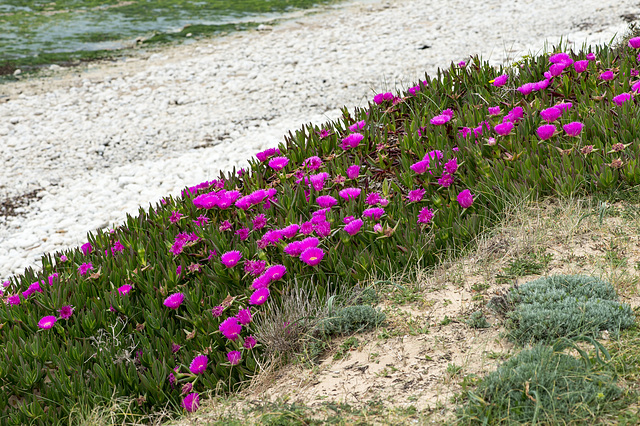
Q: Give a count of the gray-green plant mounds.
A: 3